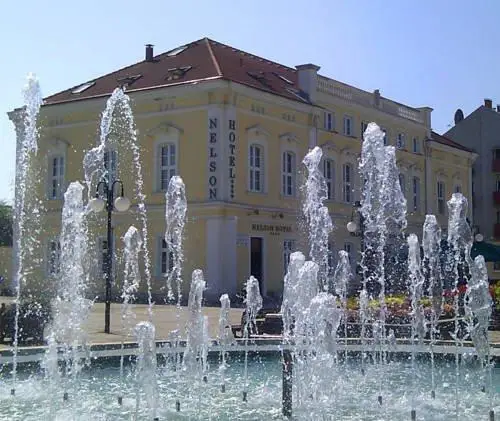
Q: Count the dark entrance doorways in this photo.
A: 1